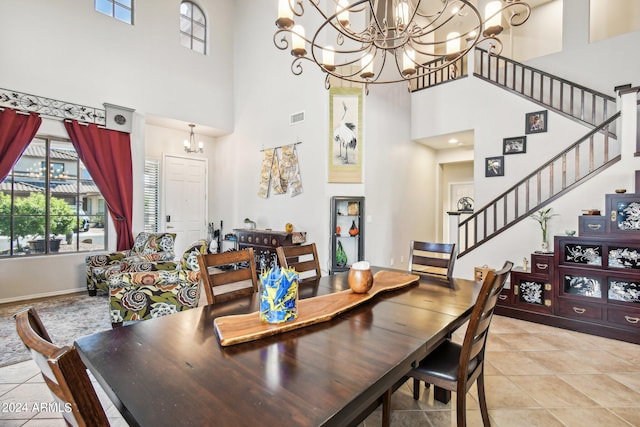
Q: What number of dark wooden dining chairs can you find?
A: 5